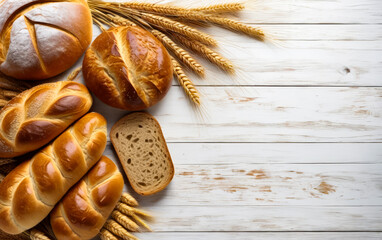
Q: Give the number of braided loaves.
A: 3